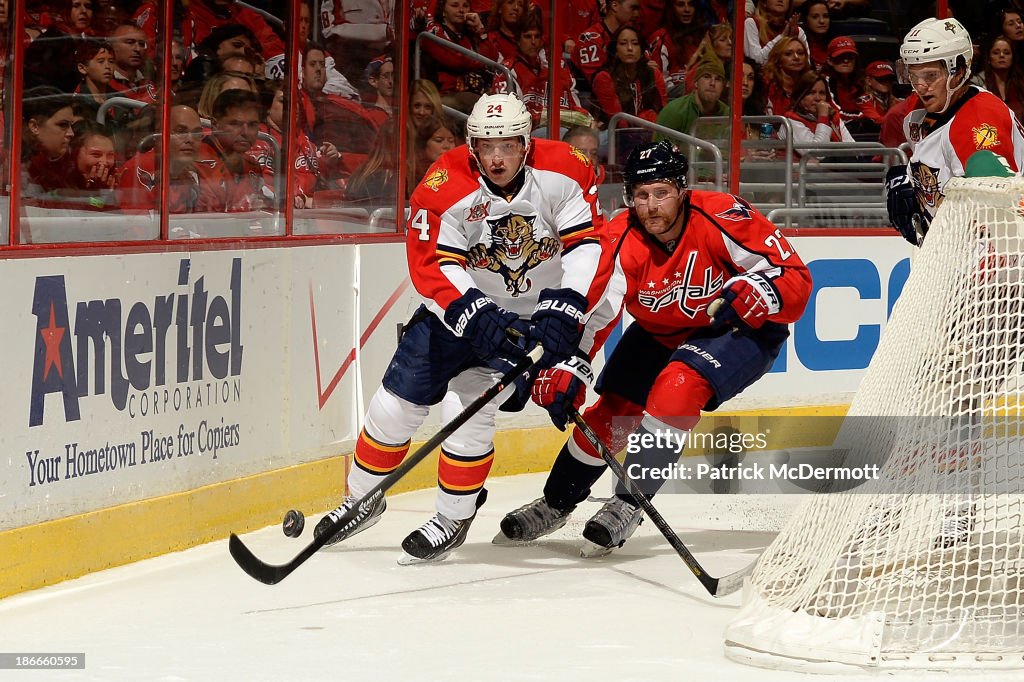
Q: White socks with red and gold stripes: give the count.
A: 2